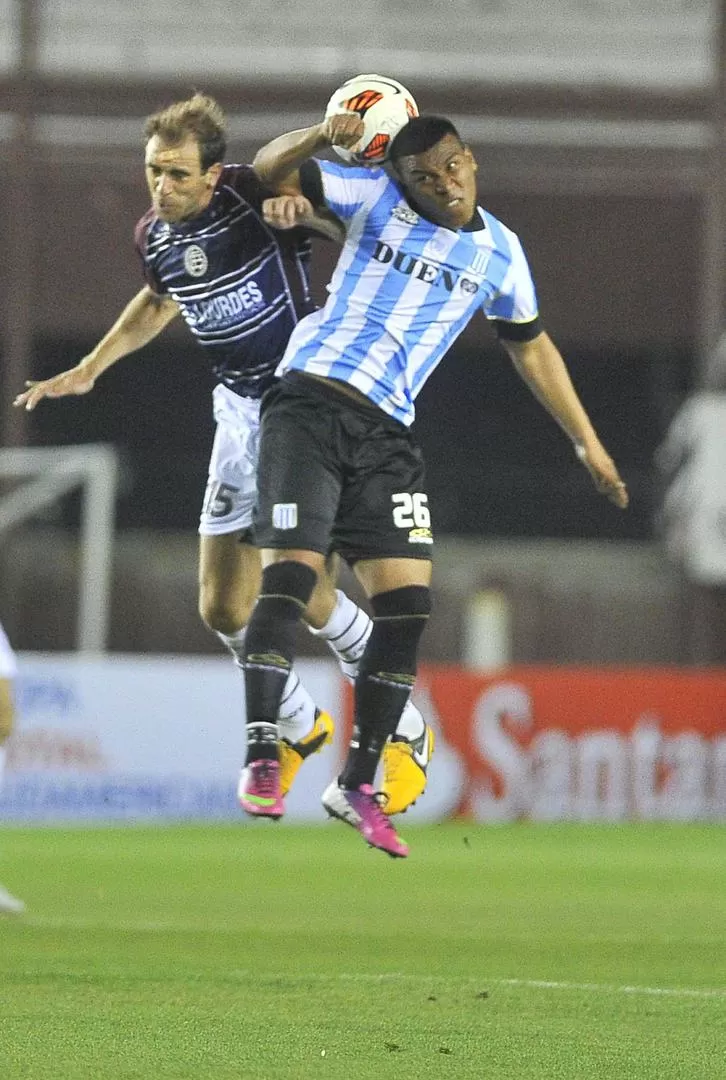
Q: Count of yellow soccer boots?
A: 2